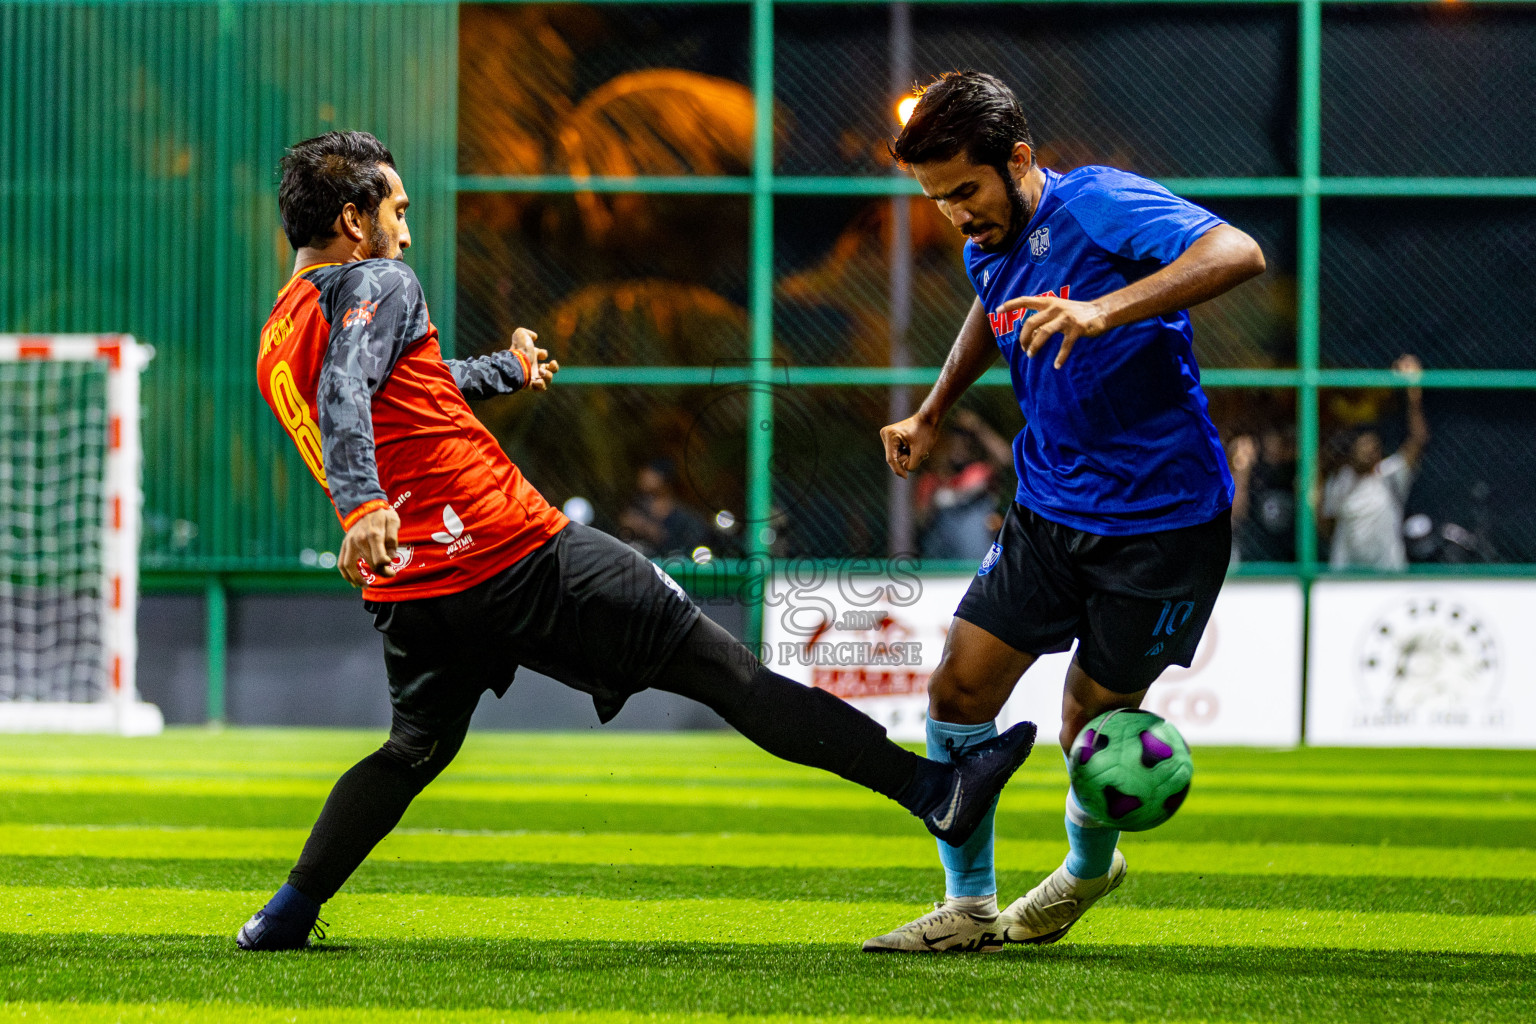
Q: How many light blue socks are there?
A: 2